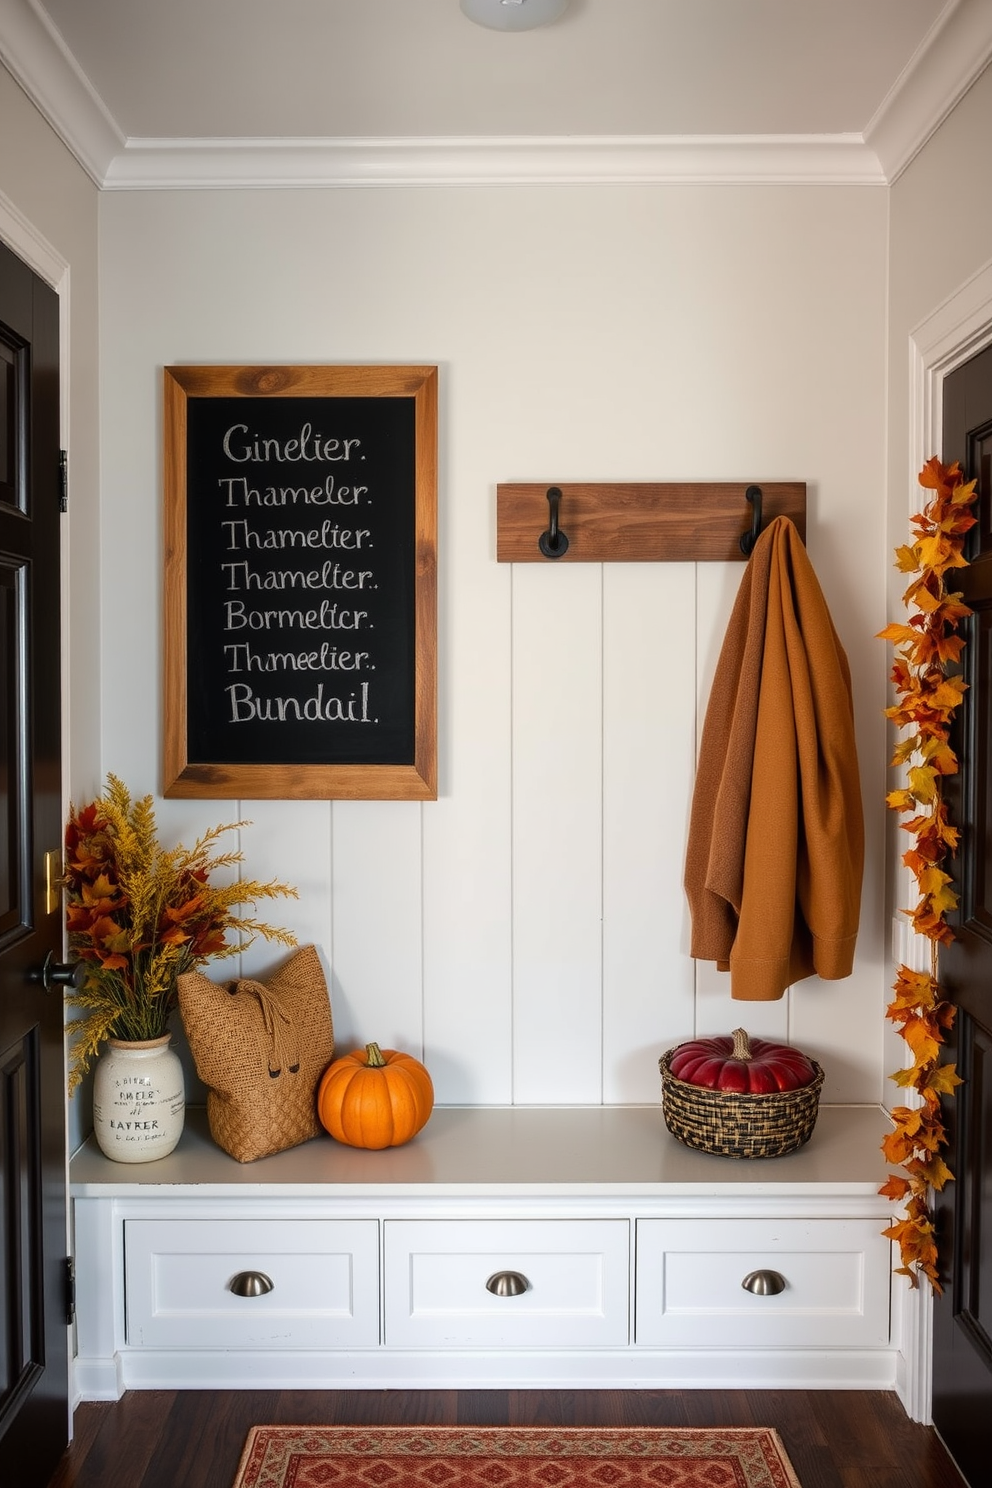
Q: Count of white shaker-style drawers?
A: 3